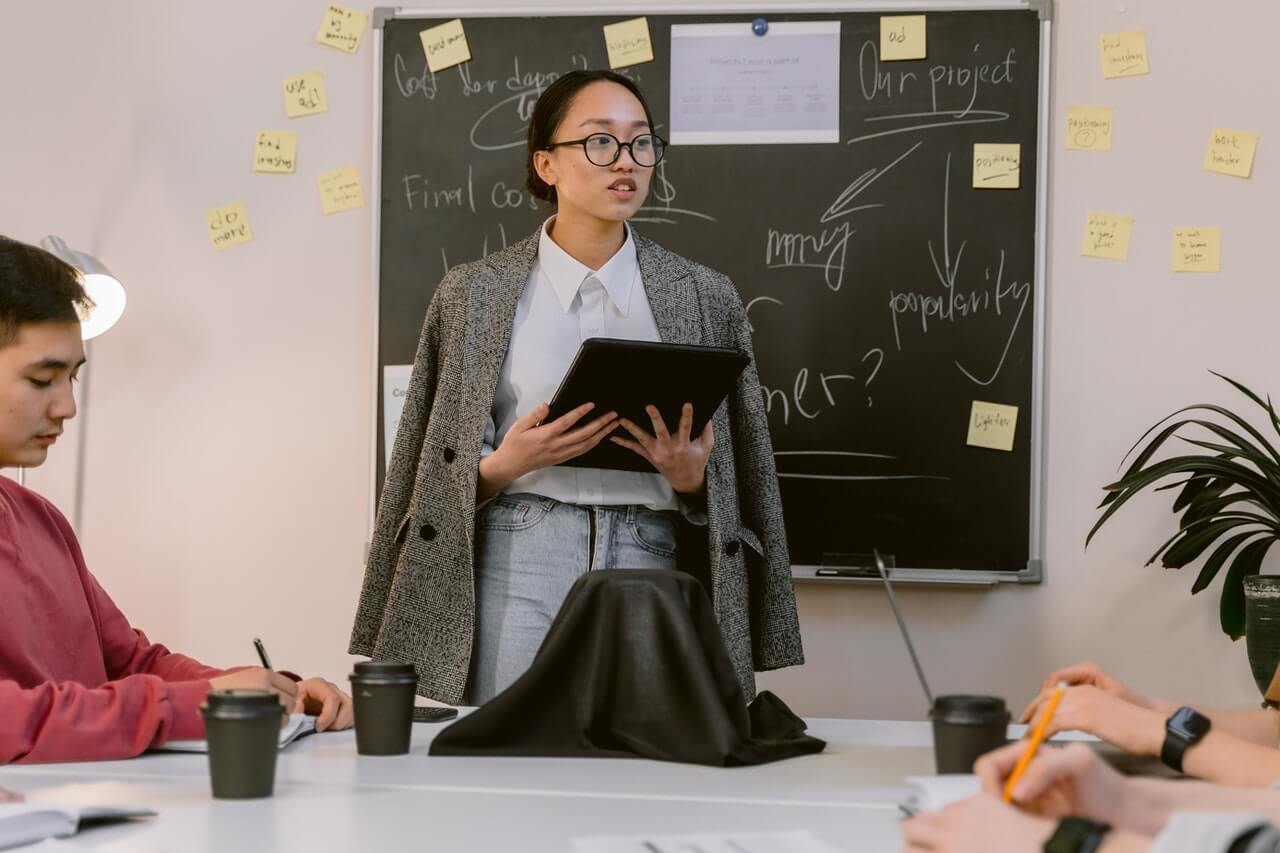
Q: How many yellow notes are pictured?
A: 15